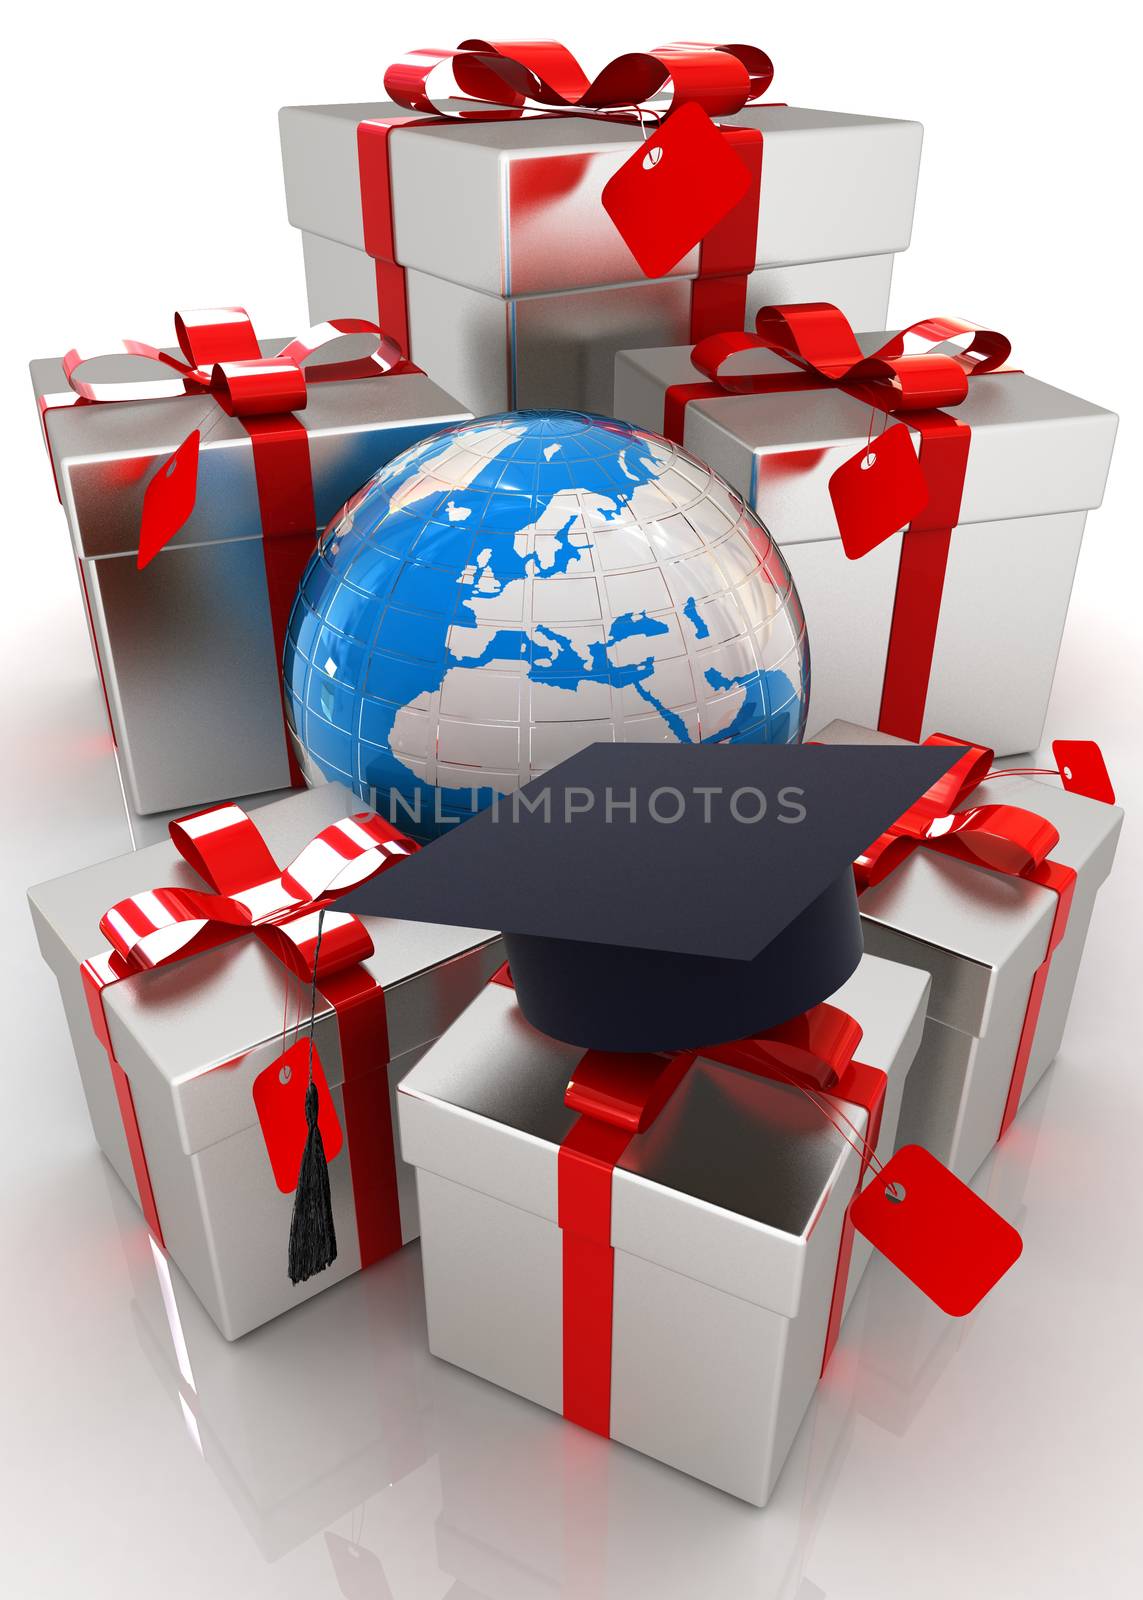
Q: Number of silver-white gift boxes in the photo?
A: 6